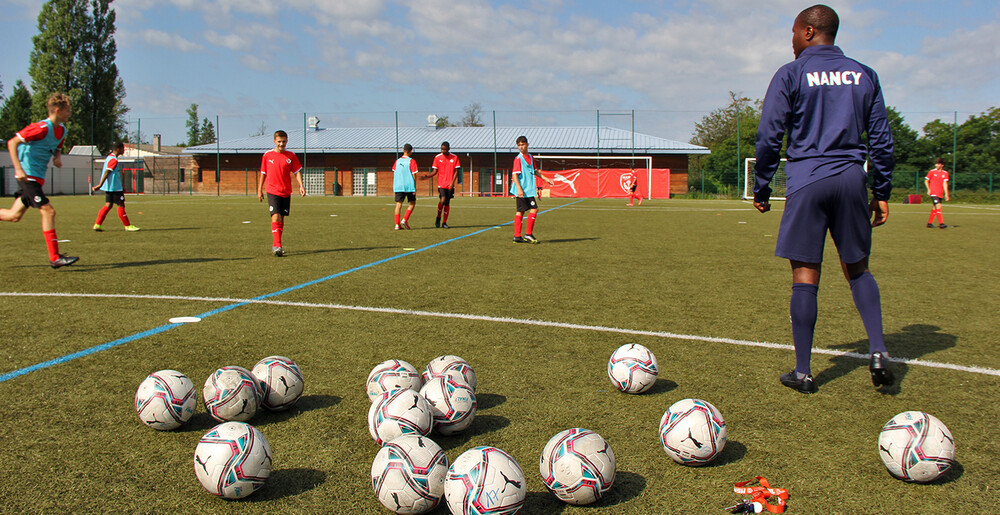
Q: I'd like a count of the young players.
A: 8